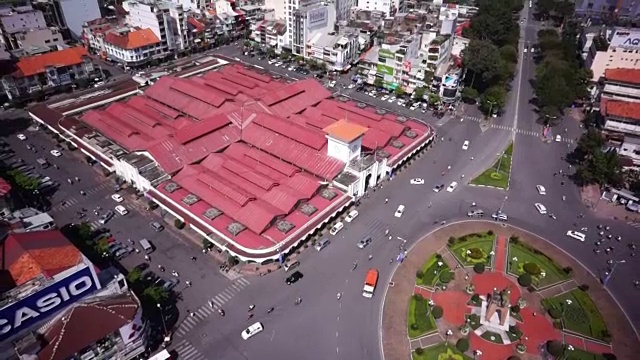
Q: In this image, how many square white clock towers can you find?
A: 1